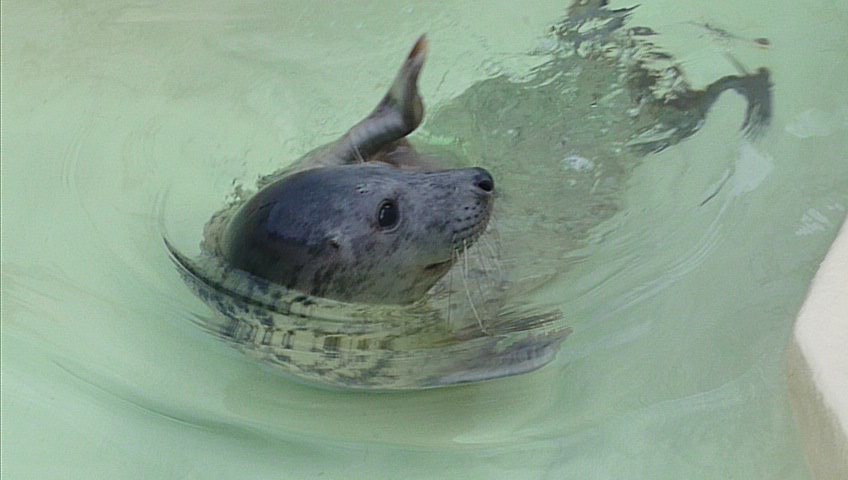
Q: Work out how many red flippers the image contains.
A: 0